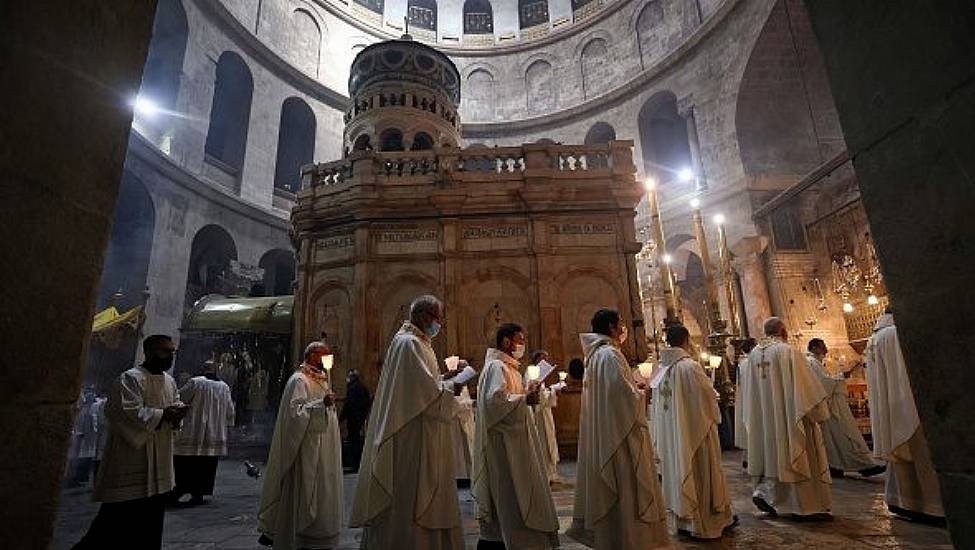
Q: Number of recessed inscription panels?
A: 4